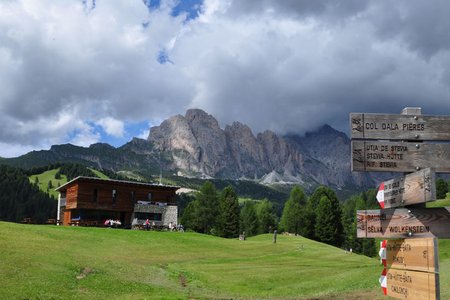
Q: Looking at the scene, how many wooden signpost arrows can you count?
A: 6